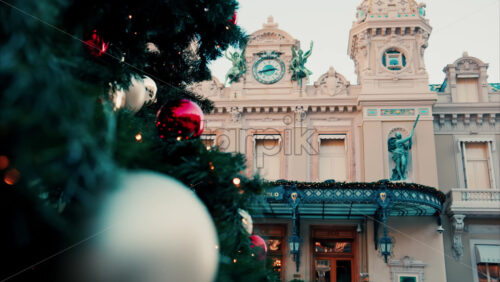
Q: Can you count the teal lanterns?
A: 2